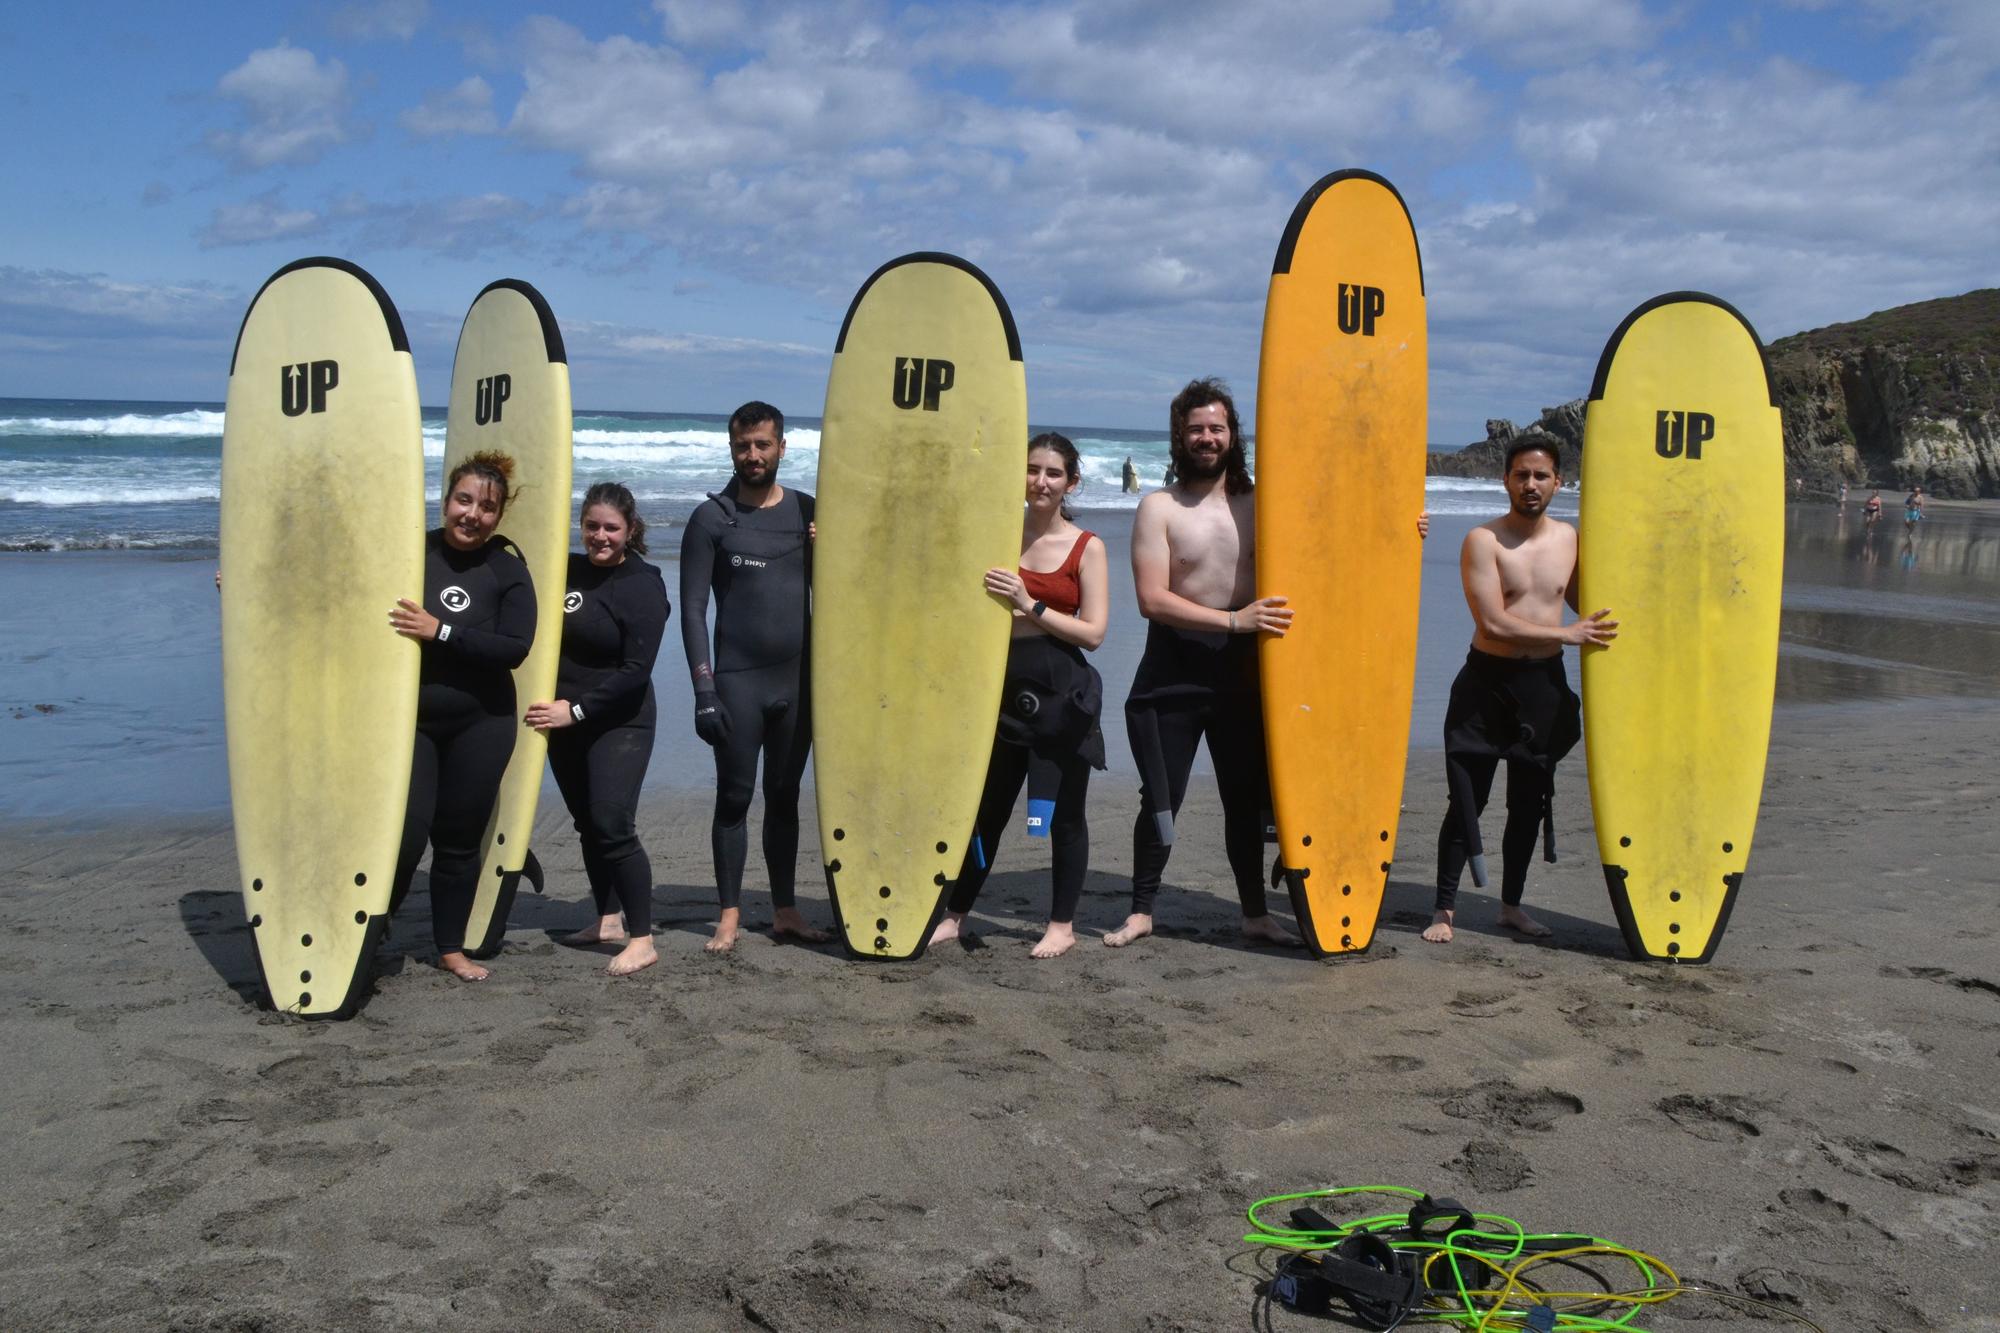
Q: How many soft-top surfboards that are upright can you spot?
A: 5